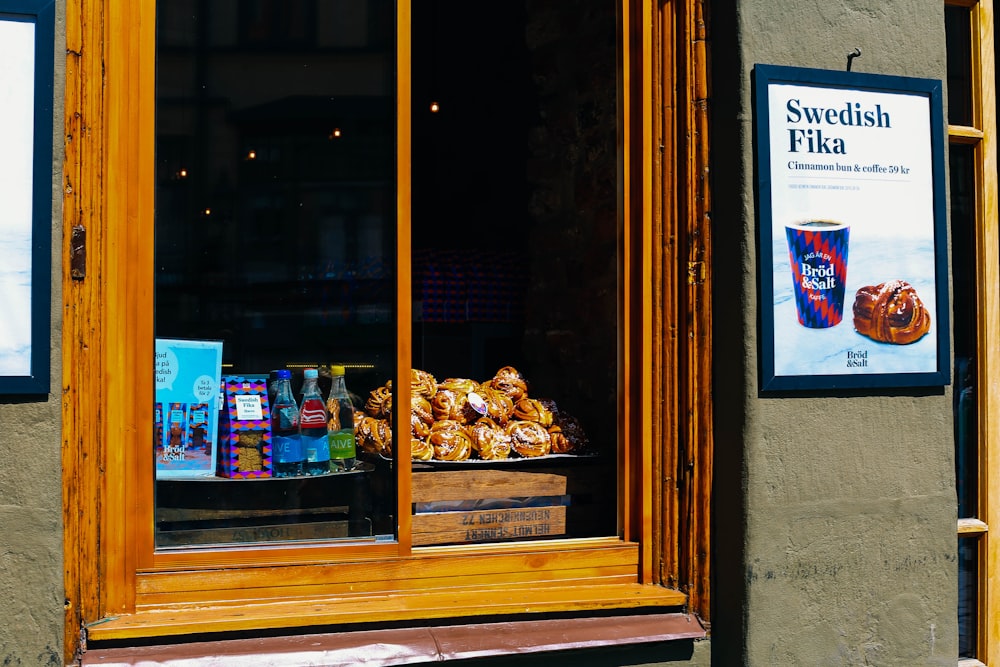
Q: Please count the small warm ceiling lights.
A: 5